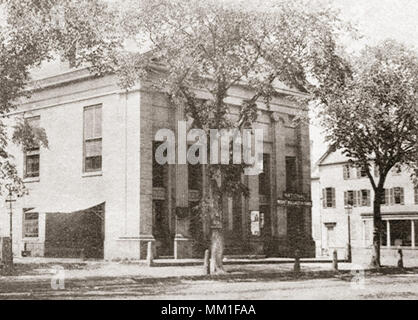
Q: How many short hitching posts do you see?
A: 5